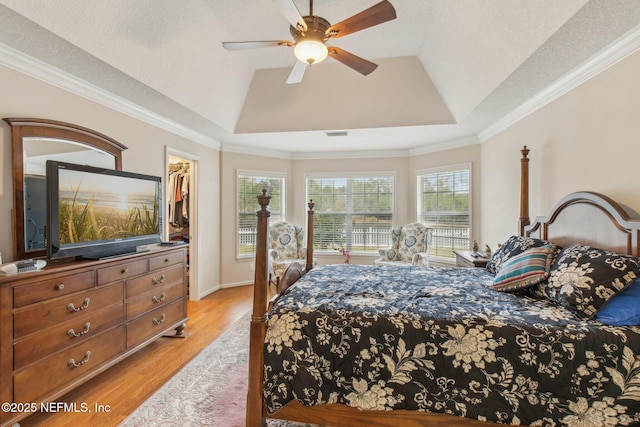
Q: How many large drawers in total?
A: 6